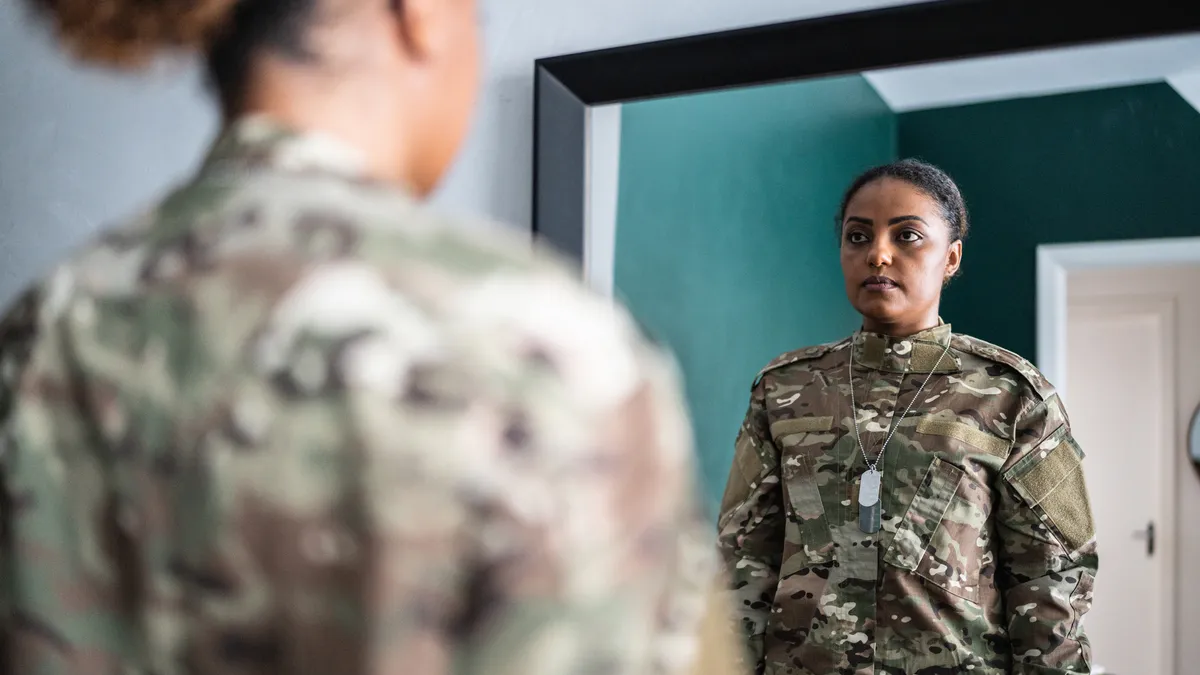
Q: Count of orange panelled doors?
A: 0